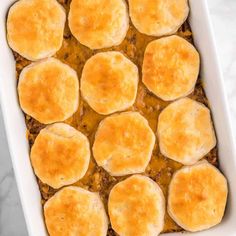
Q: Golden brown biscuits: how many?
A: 12